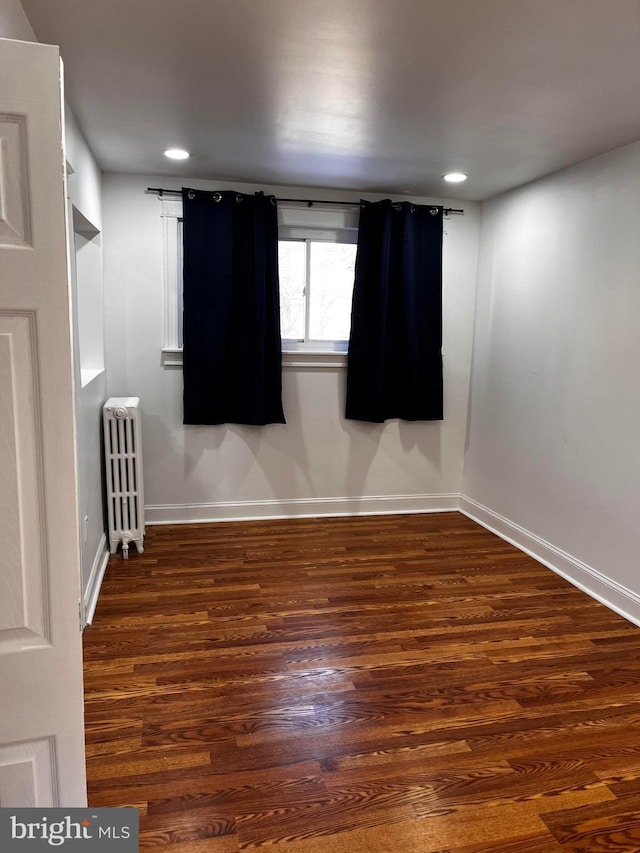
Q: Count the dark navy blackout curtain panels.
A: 2